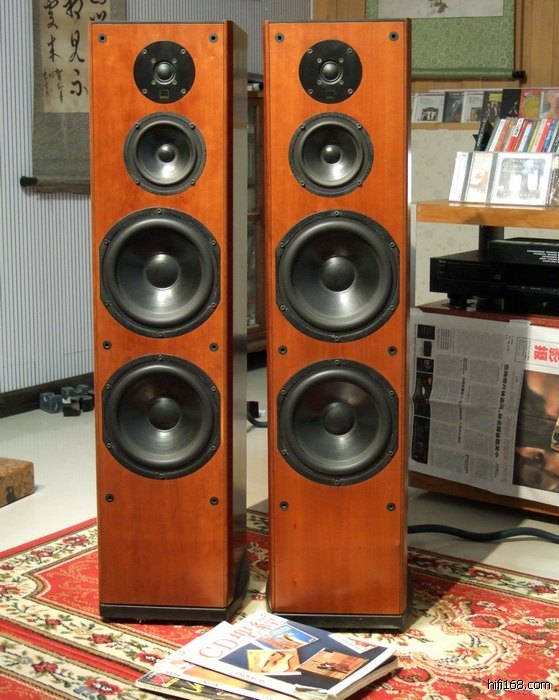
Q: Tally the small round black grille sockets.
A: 12